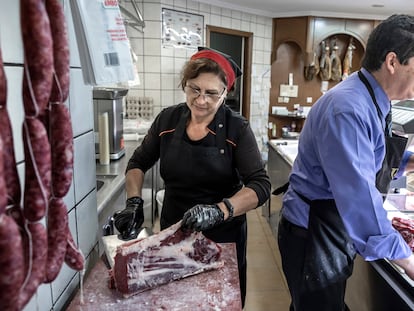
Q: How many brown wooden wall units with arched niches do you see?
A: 1